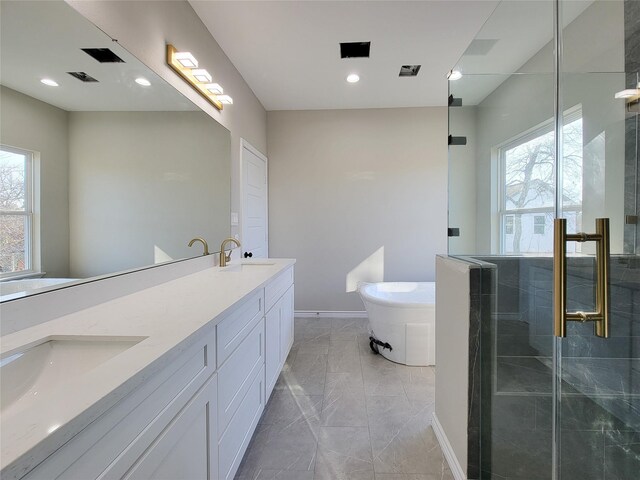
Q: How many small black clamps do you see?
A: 3